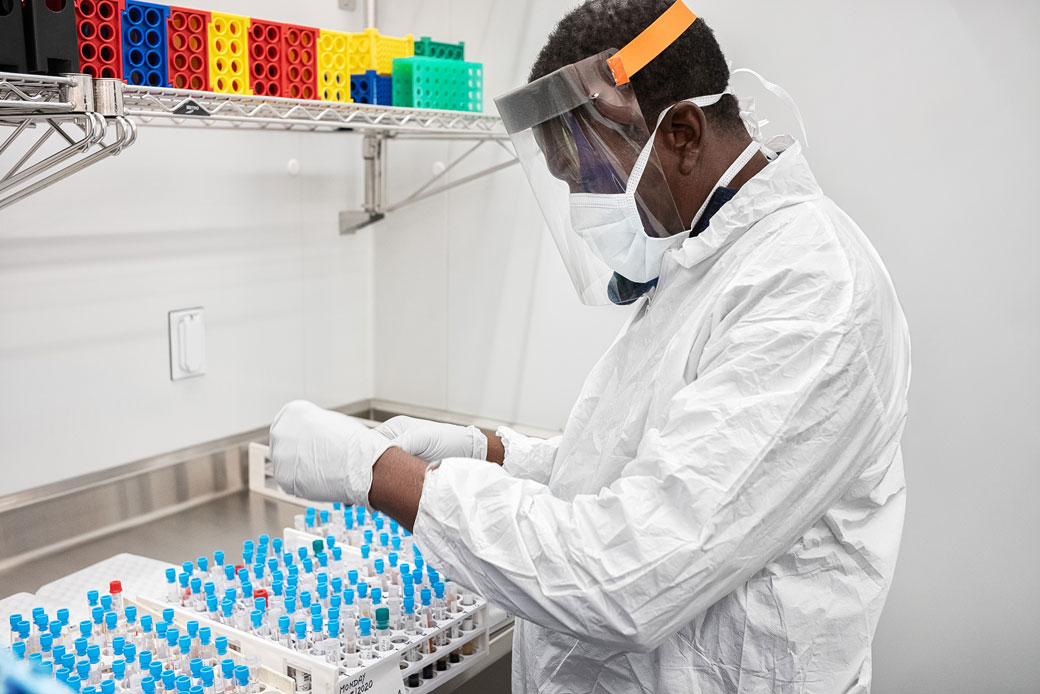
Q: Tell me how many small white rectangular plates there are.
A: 1